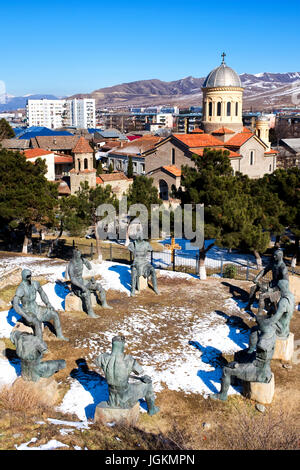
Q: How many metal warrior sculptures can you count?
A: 8